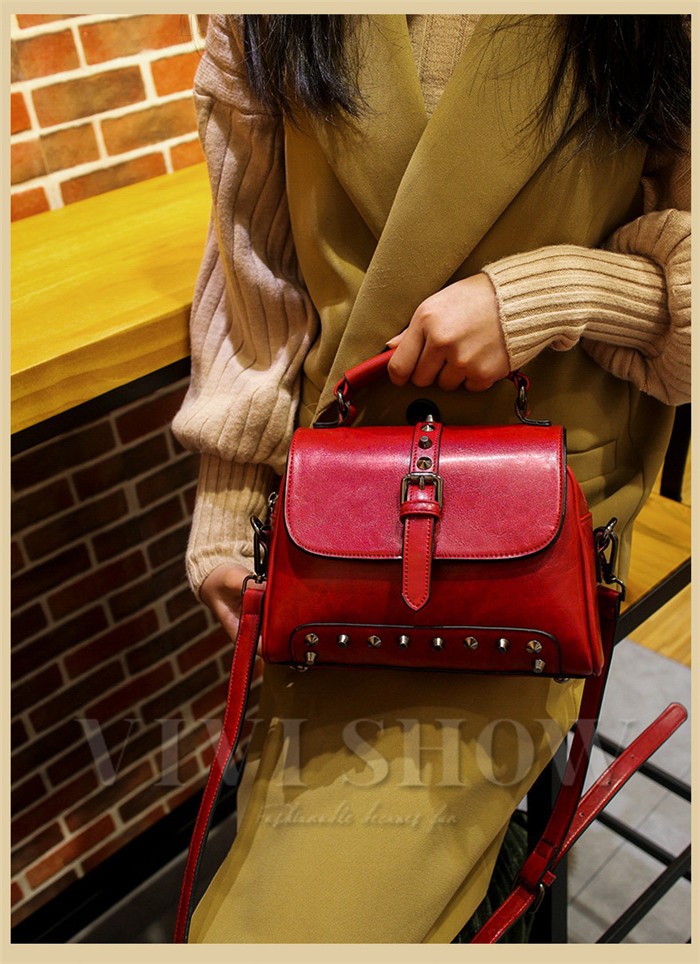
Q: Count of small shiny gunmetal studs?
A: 14